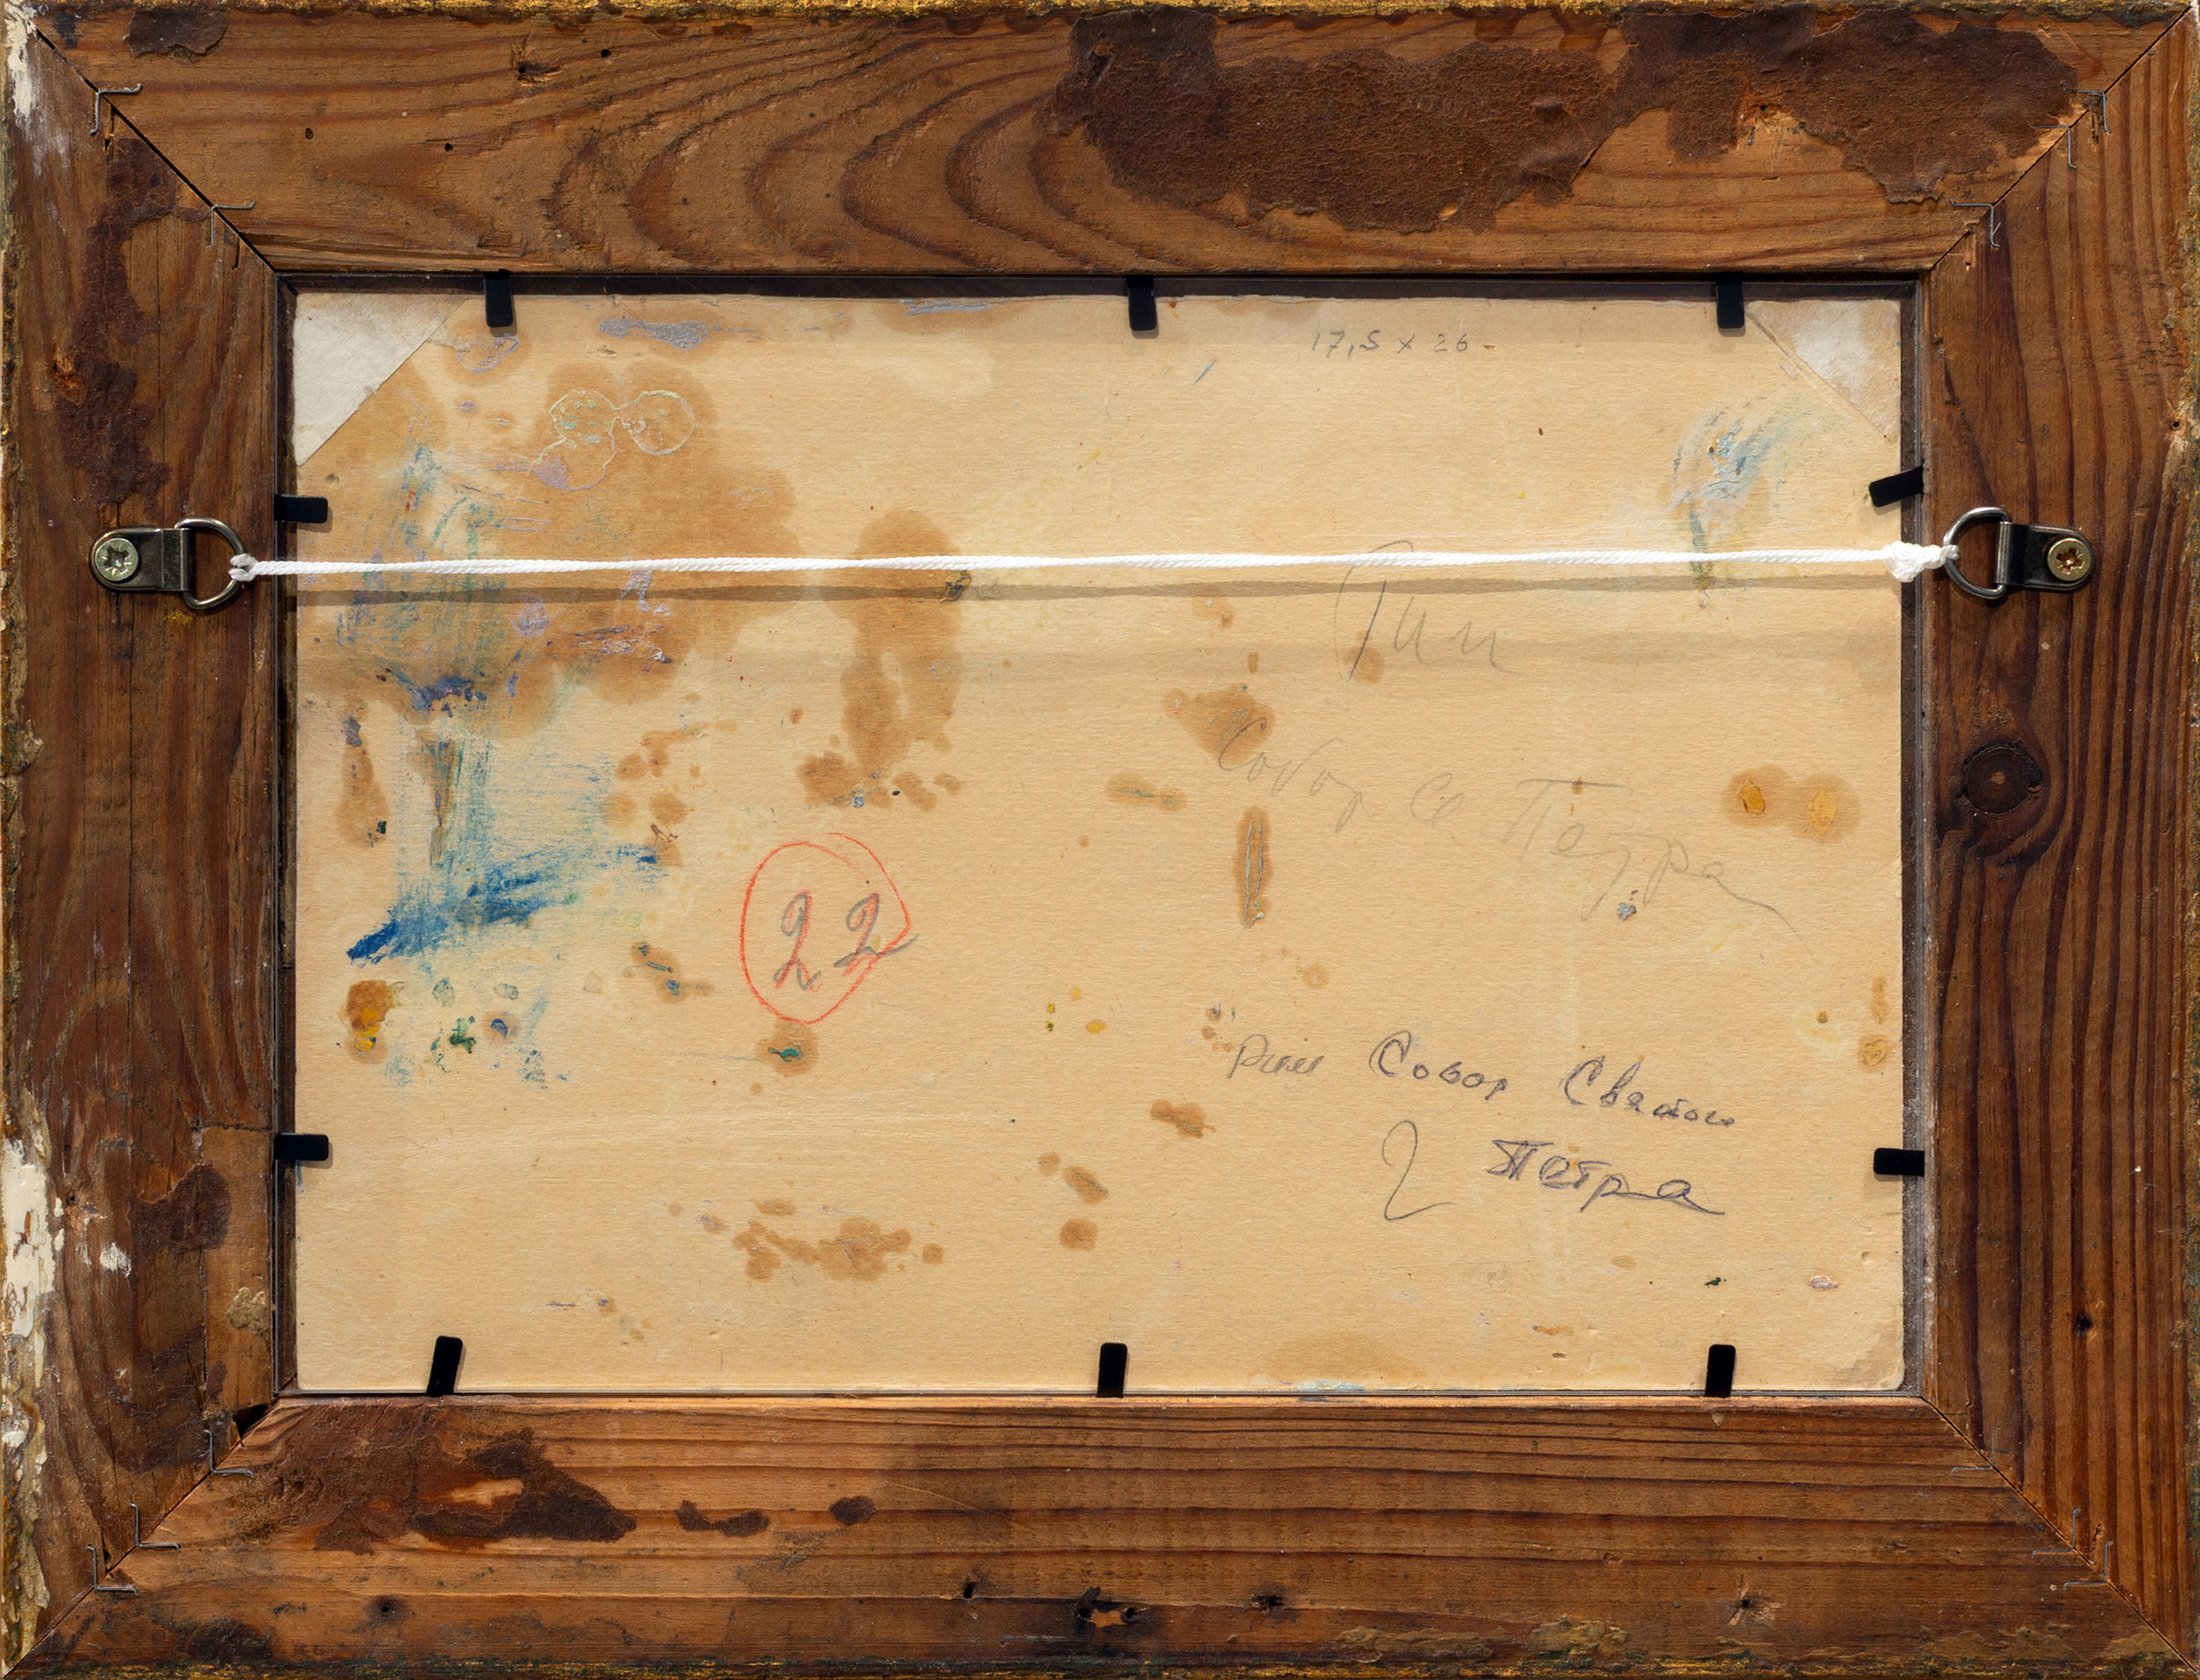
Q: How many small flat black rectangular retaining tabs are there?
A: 10